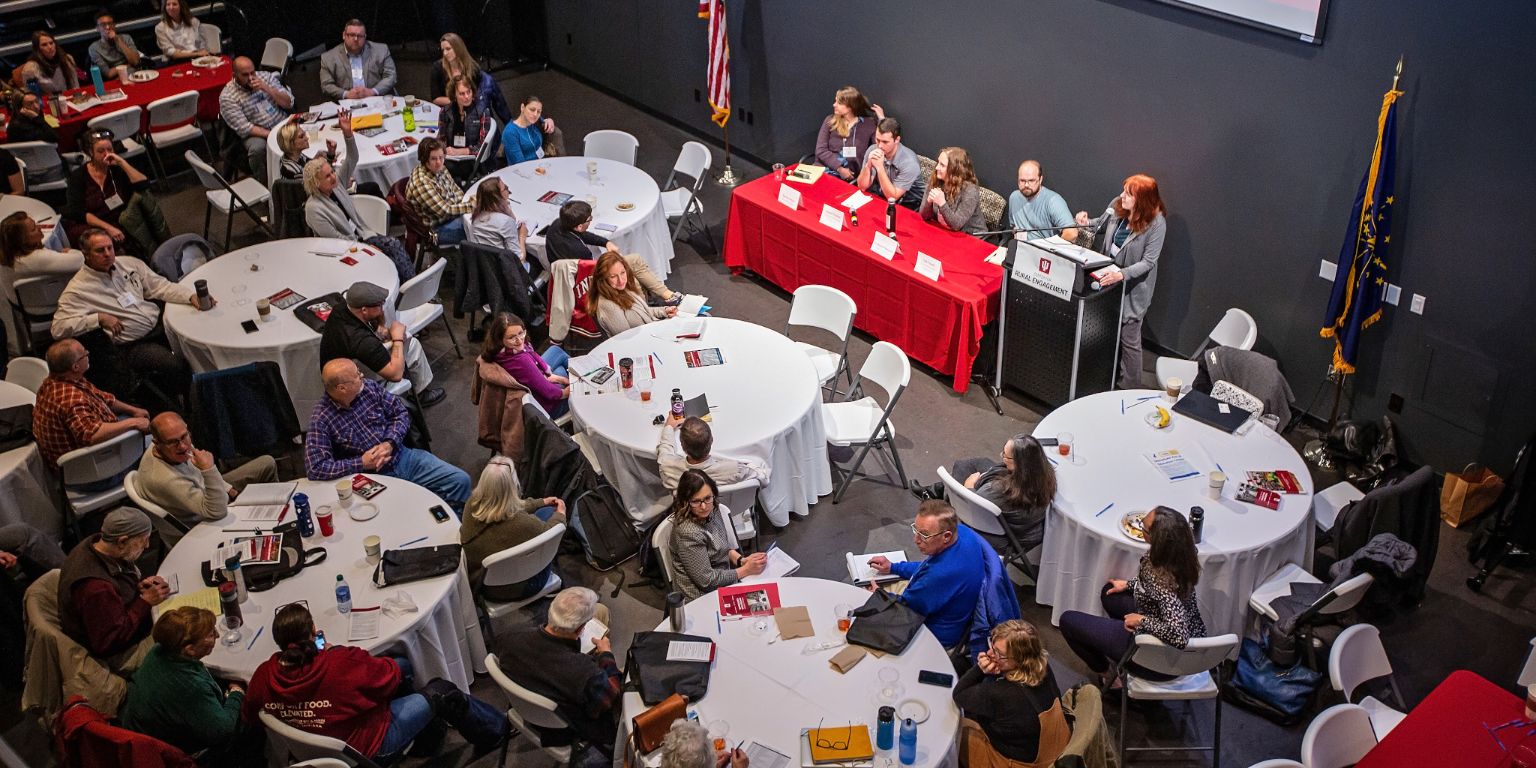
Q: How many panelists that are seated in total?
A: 4